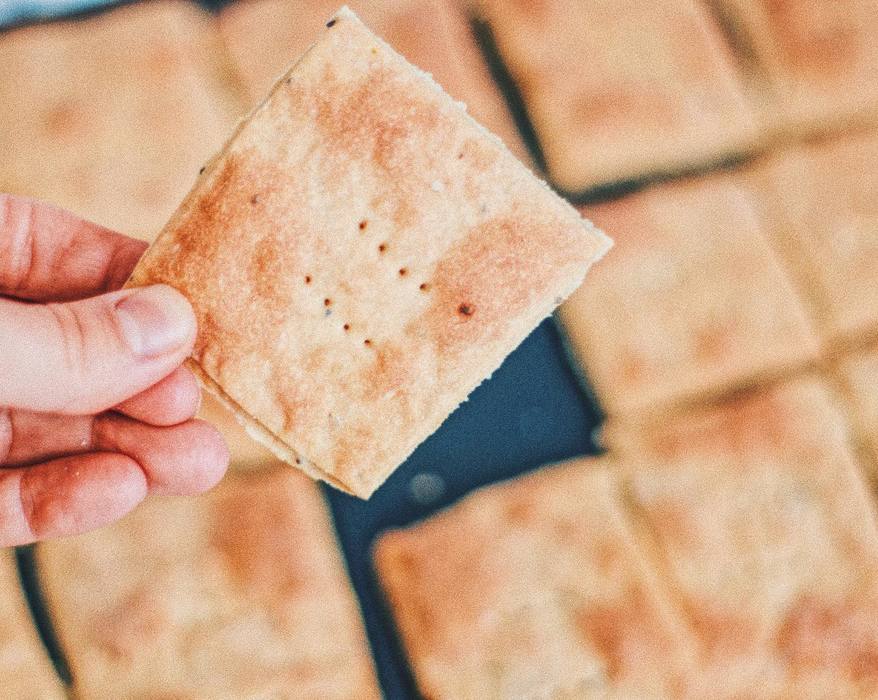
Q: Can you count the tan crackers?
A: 13